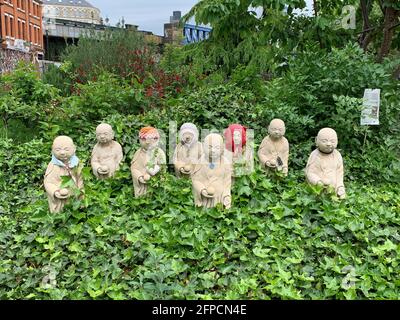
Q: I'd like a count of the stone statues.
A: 8